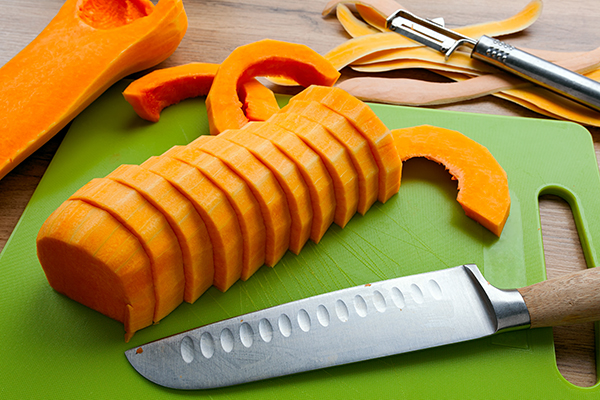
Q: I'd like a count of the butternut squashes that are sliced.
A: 1